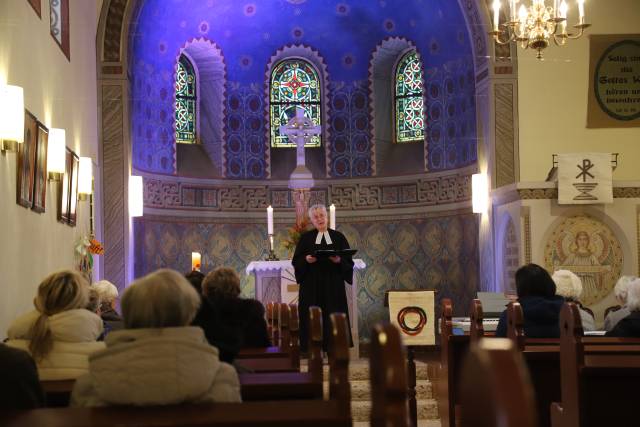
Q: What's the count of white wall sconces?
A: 5